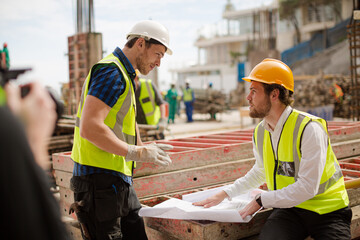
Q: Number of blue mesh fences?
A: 1